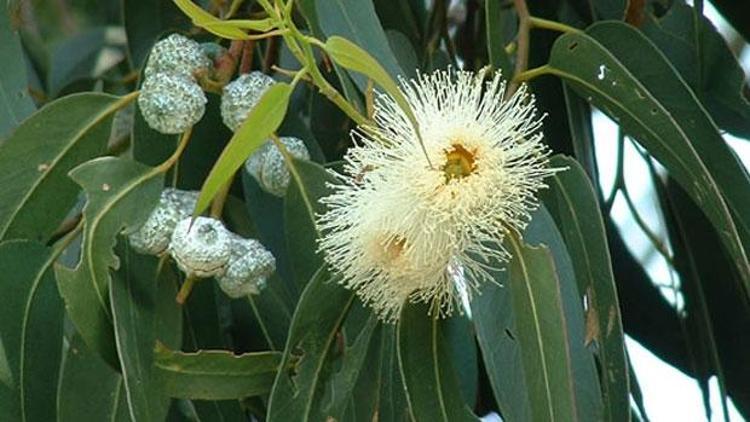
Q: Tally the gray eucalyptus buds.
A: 7